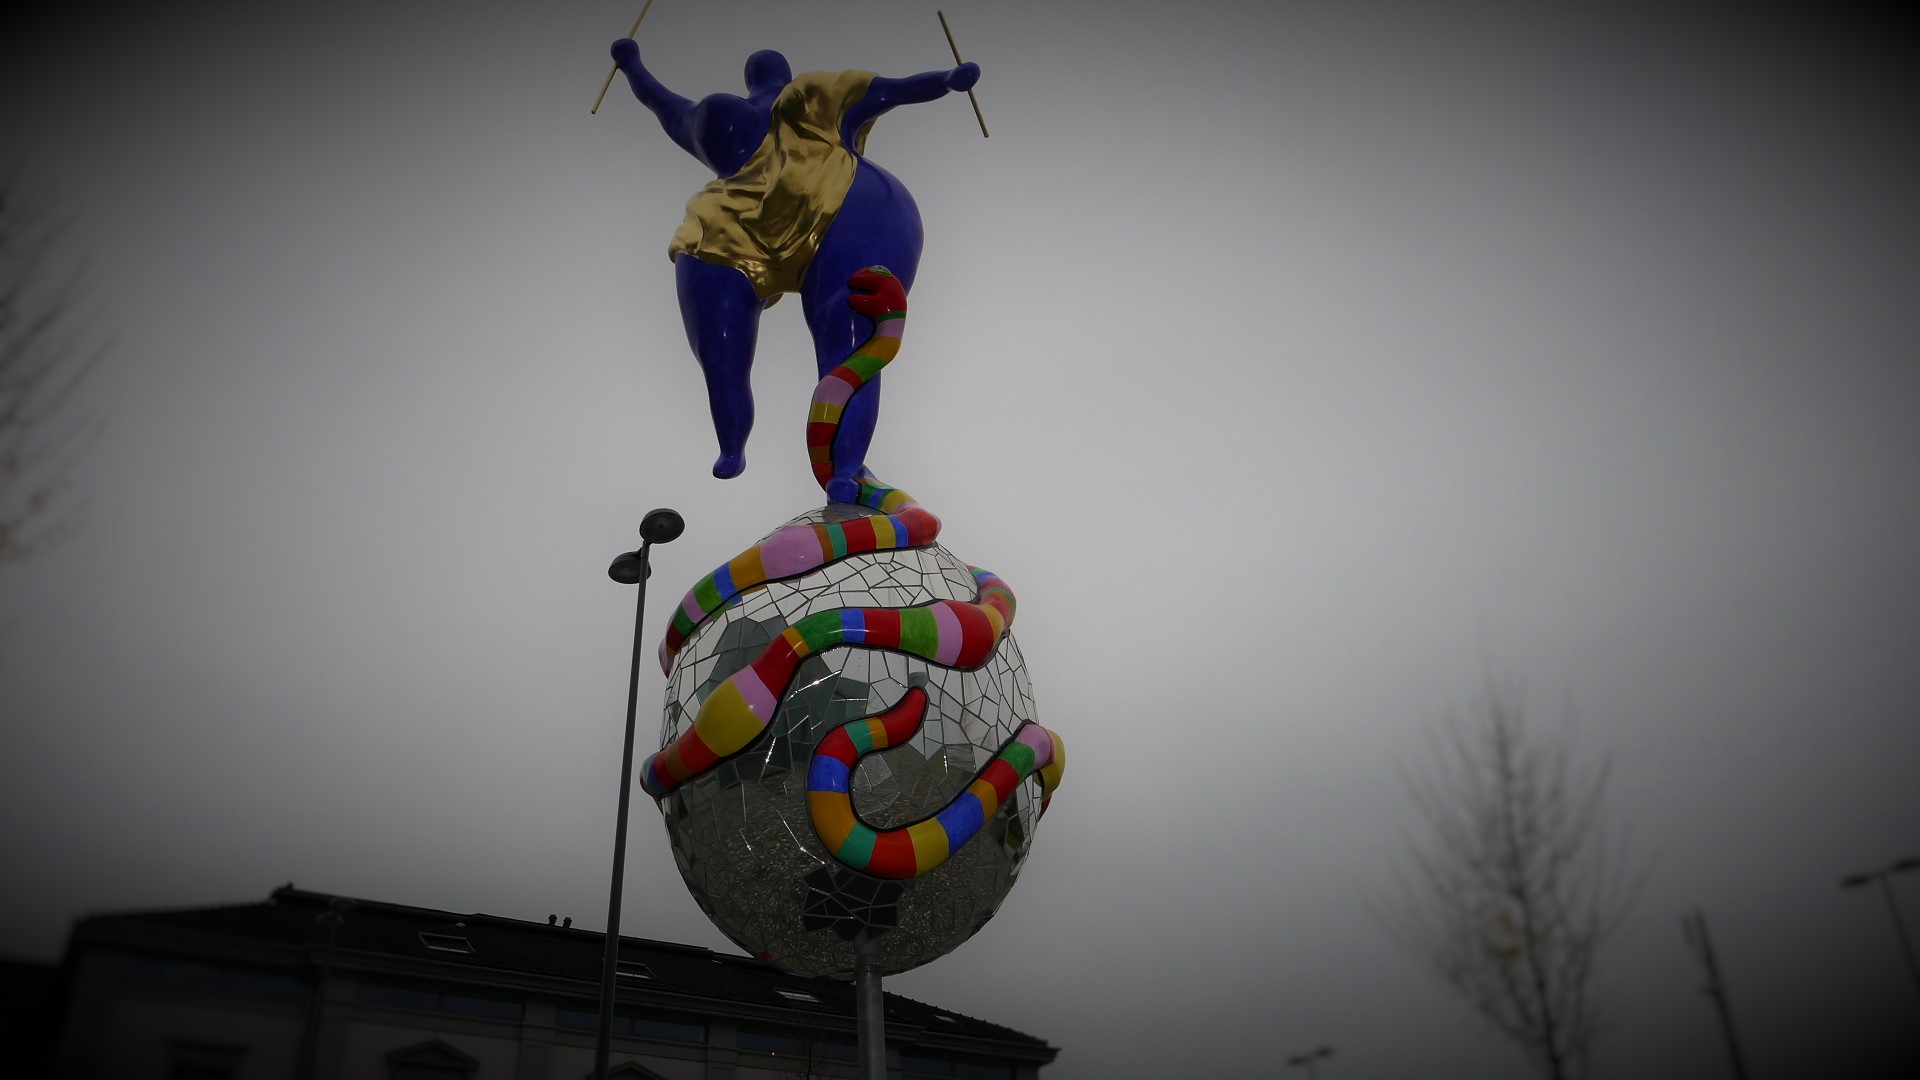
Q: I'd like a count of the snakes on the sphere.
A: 1